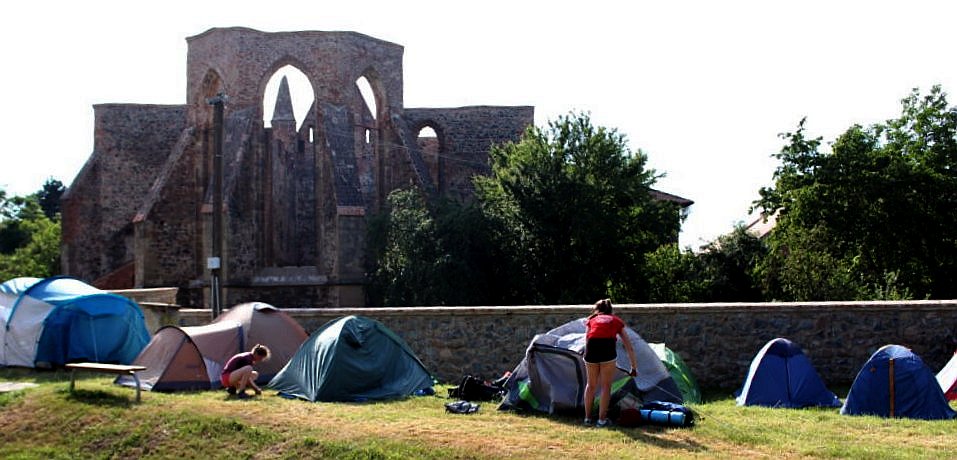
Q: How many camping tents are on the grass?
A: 8